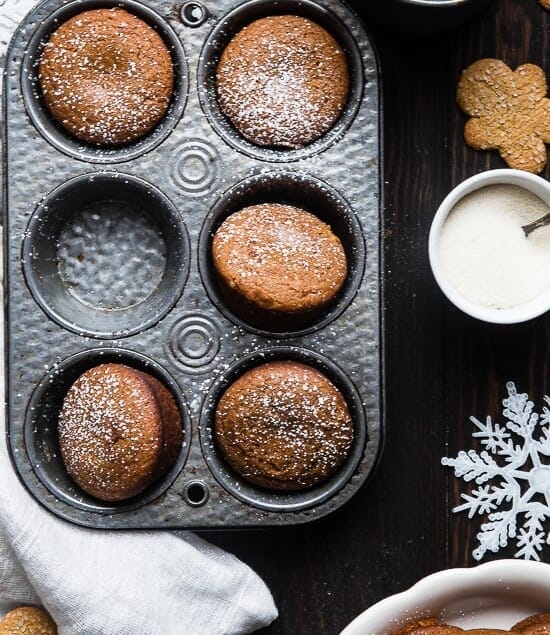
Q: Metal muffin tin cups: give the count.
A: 6